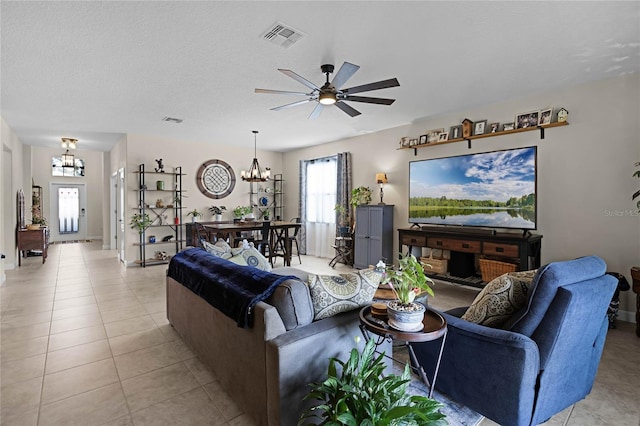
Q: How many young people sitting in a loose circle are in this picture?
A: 0